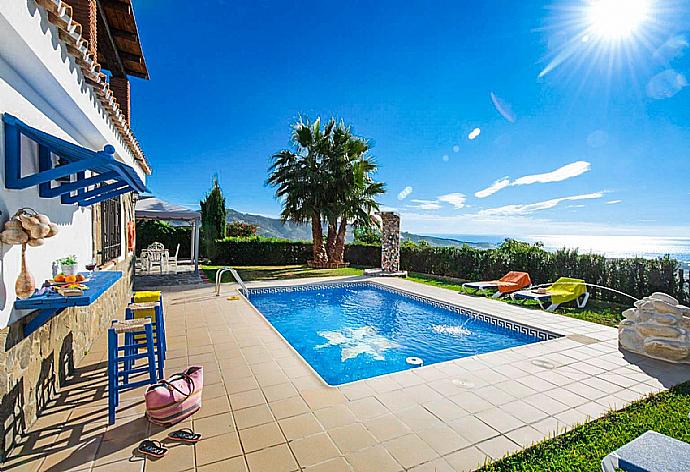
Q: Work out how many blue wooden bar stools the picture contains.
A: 3